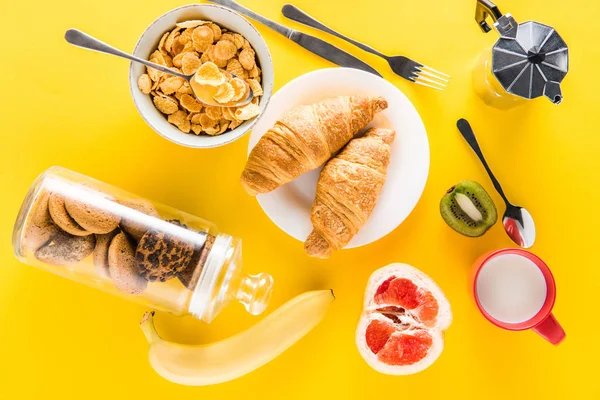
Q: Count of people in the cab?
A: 0